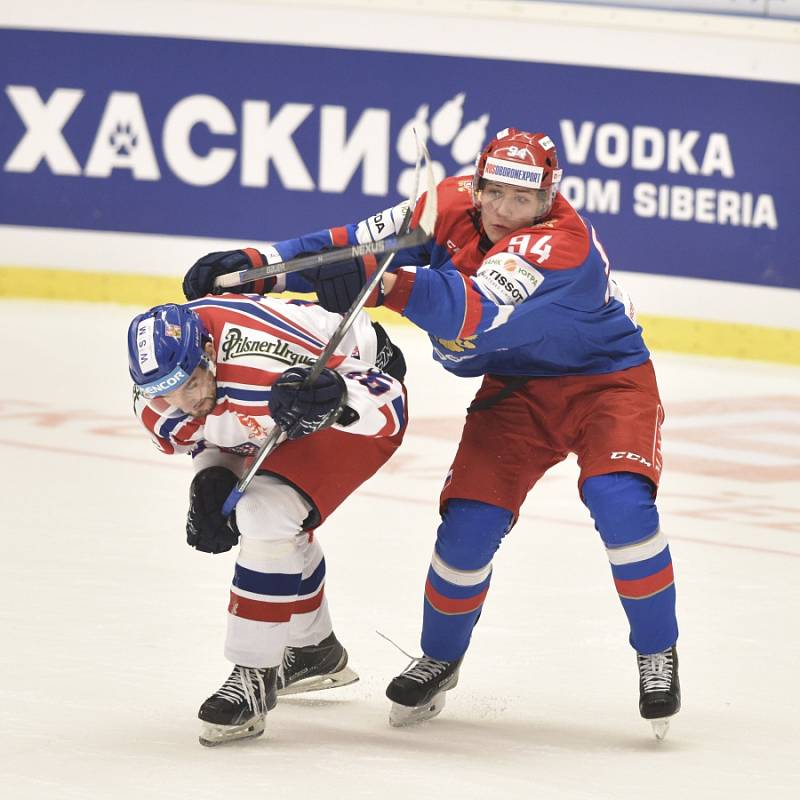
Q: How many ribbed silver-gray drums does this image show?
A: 0